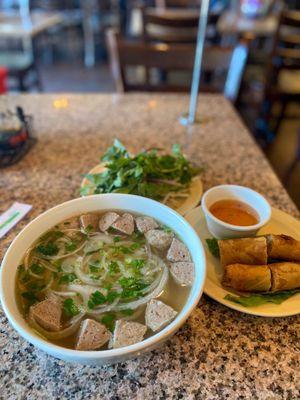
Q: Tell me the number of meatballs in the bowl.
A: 11